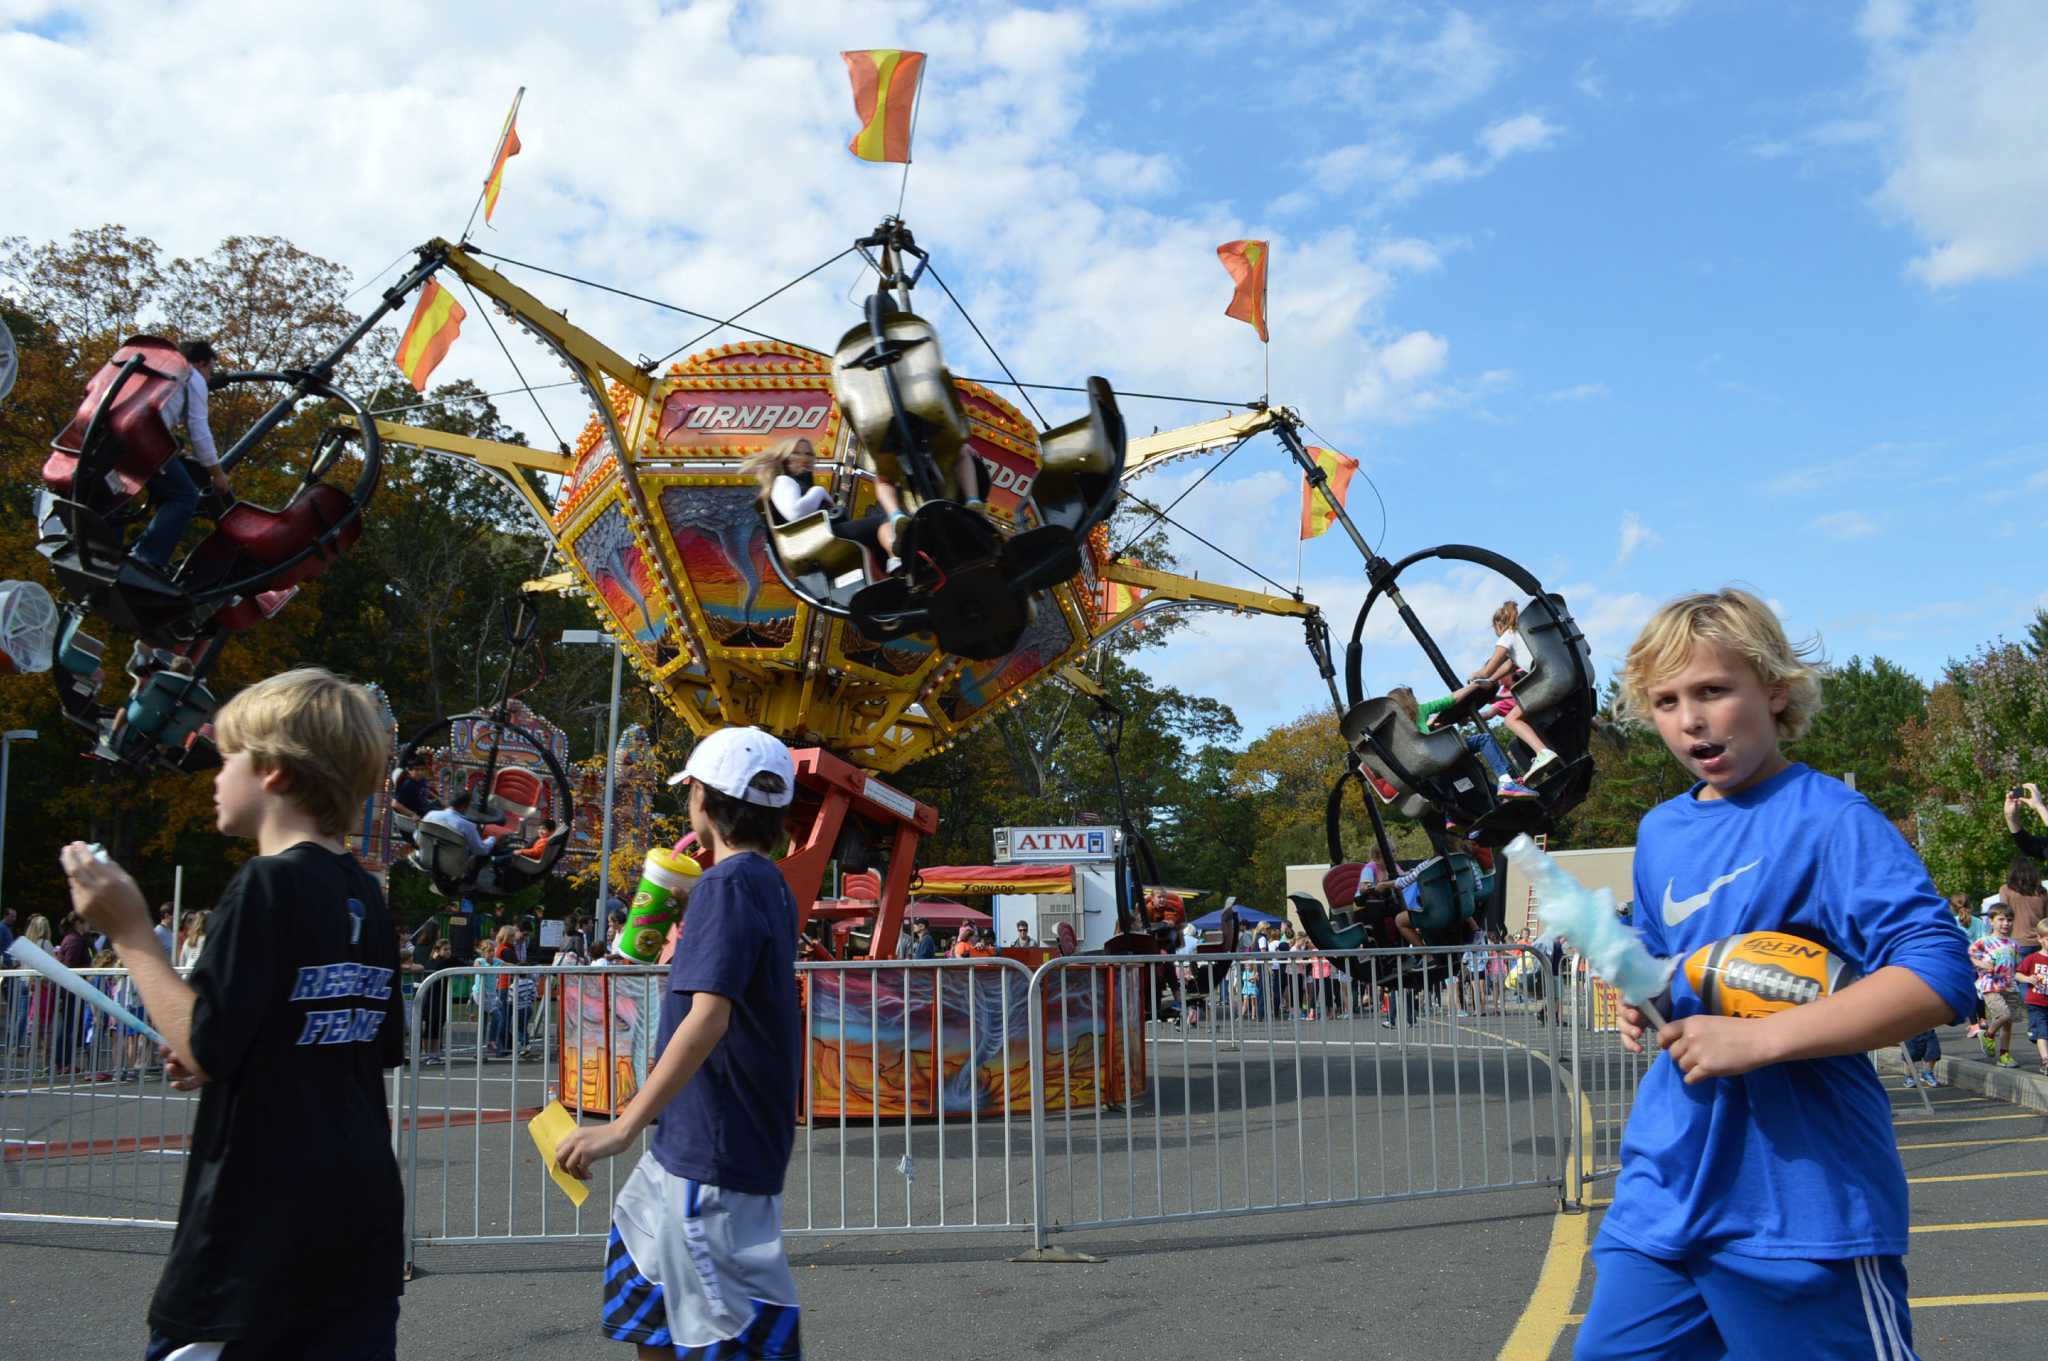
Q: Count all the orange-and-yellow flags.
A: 6